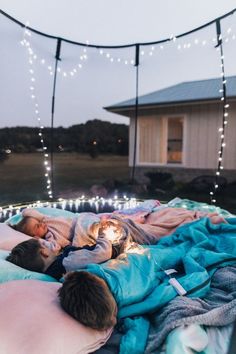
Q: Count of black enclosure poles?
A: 3